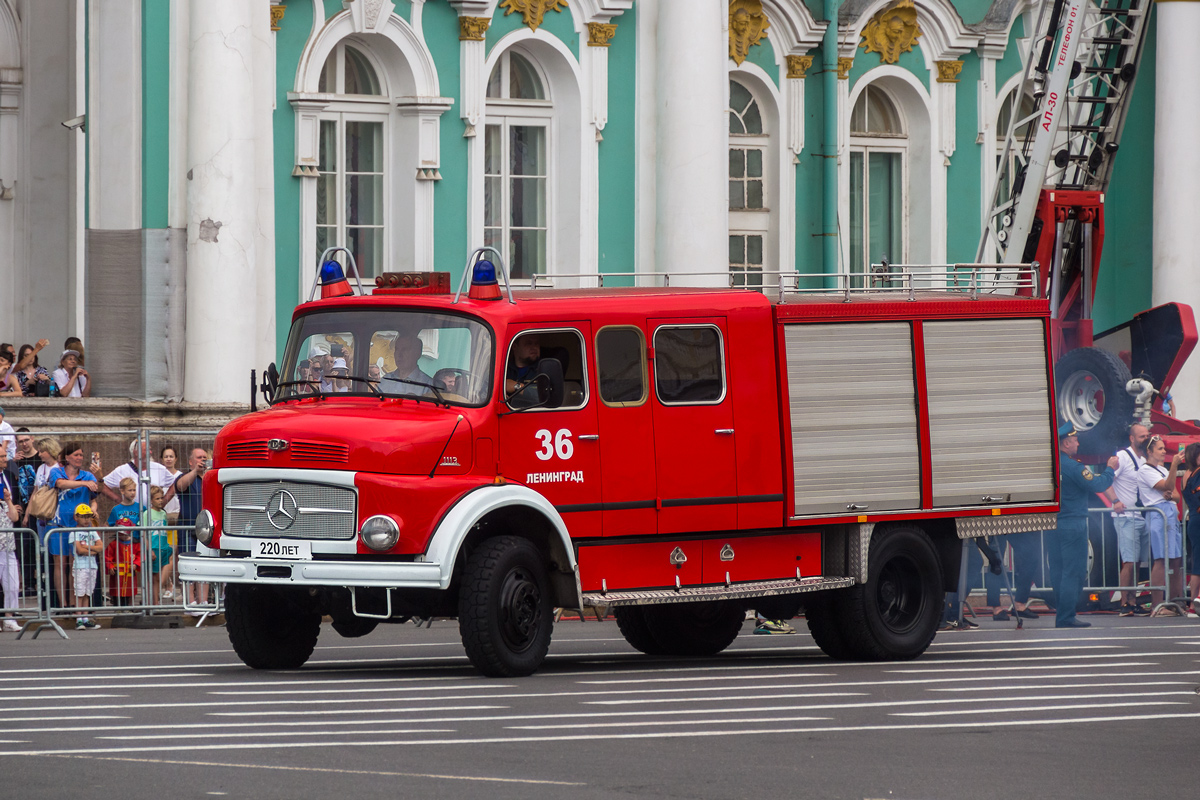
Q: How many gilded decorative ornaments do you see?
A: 9